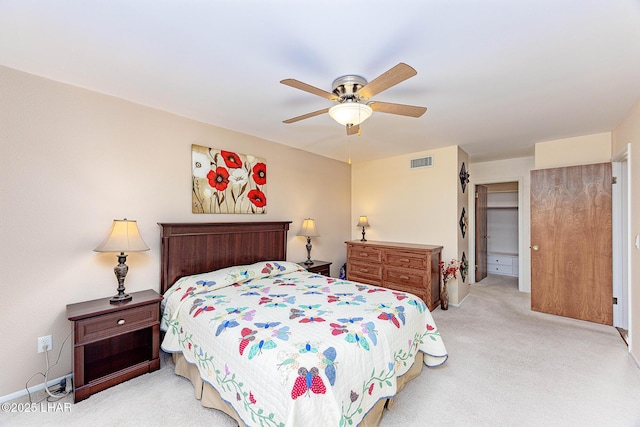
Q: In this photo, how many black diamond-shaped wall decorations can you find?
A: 3